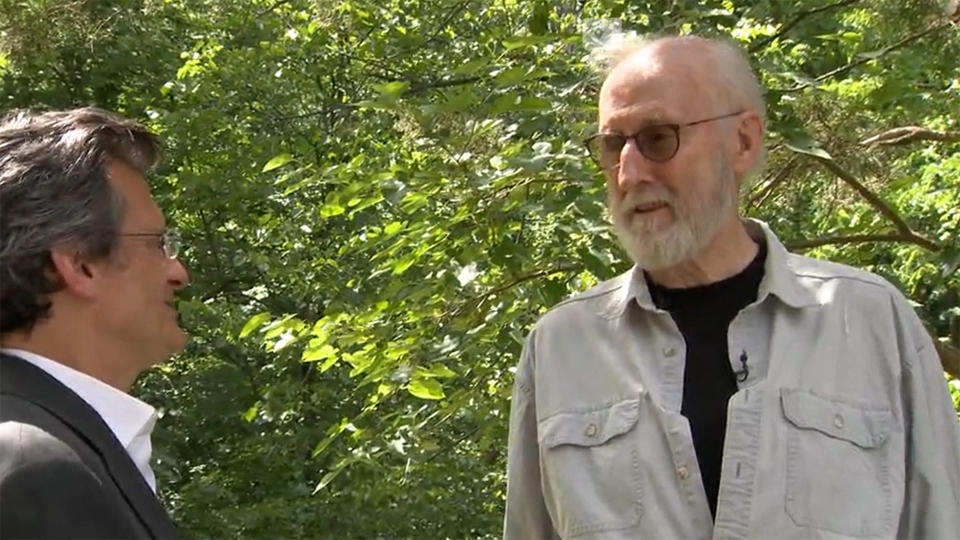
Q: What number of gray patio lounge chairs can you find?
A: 0